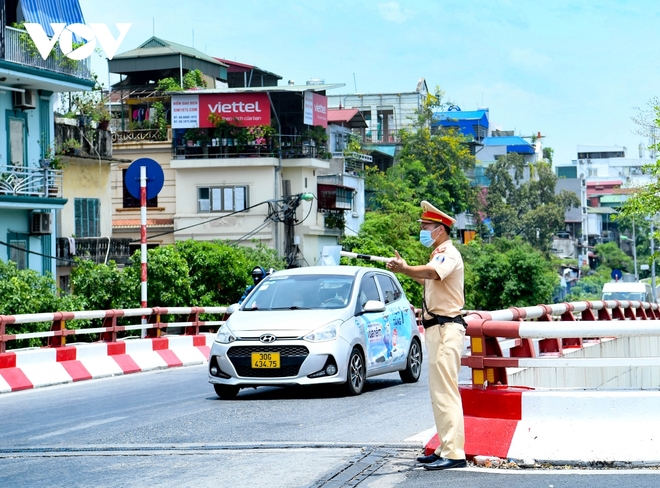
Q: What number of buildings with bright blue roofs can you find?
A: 2